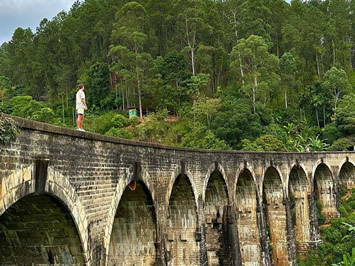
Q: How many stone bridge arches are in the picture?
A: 9